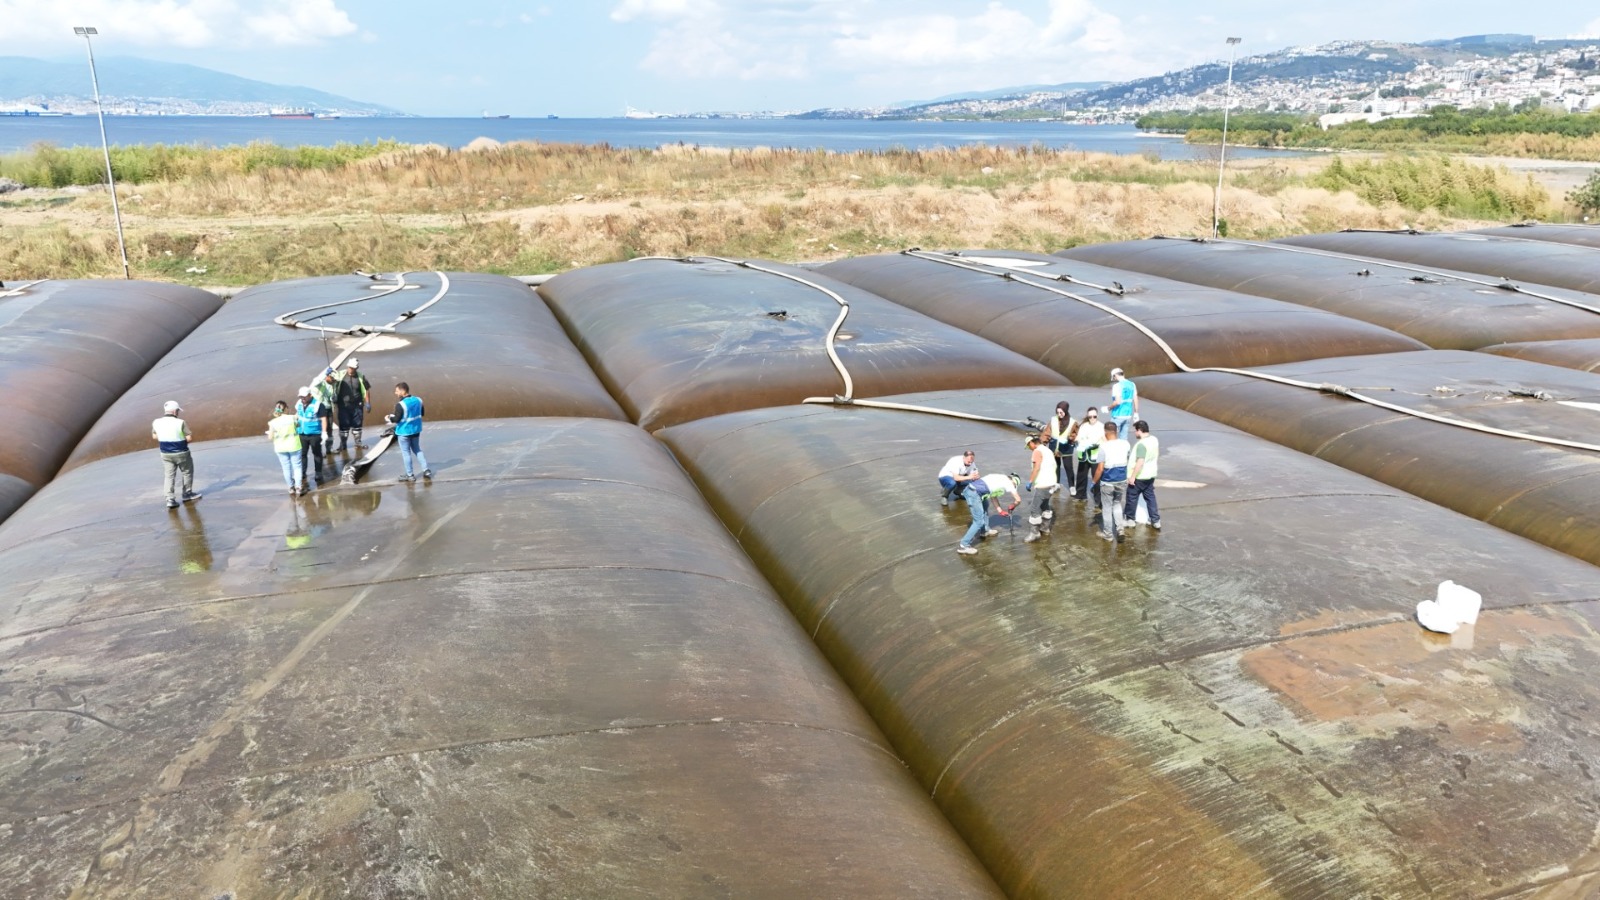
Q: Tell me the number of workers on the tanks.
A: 14